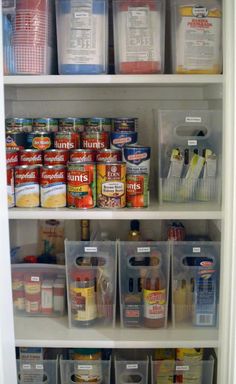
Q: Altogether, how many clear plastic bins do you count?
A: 13